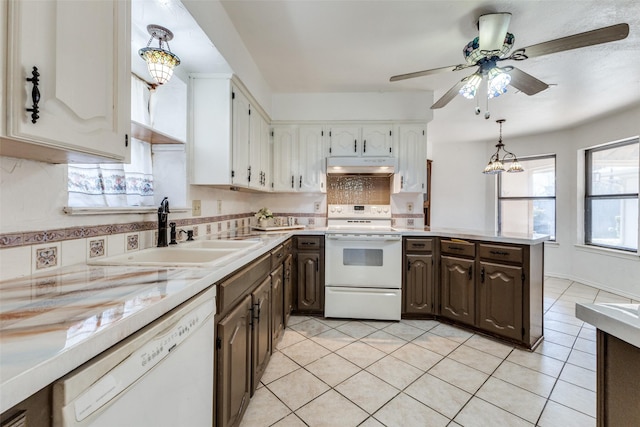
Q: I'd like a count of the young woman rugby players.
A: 0